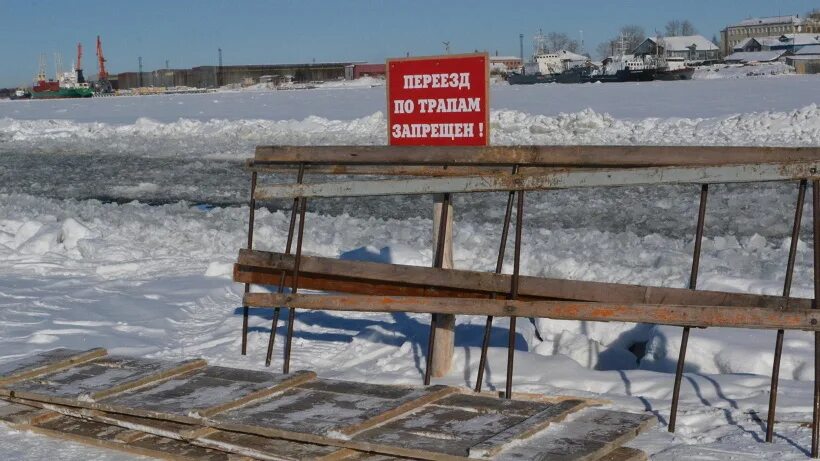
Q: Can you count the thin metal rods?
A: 9